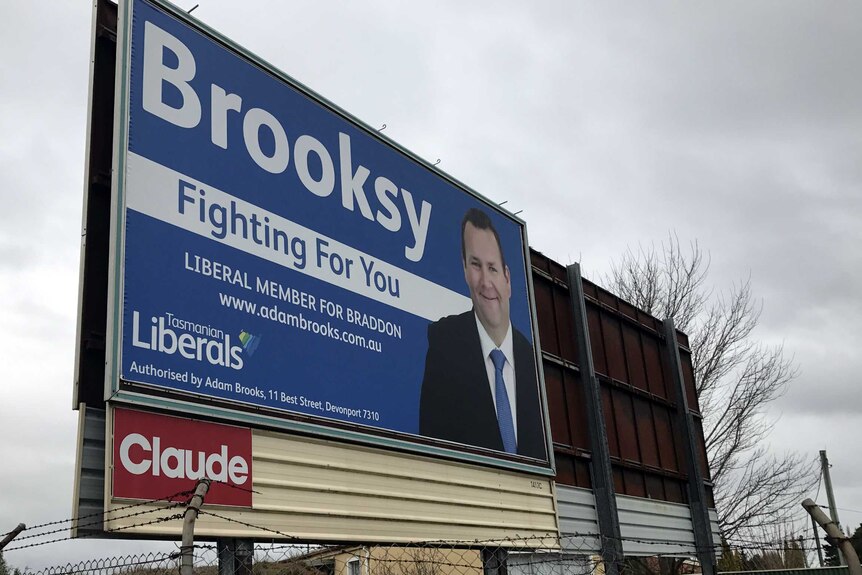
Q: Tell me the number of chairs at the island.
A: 0